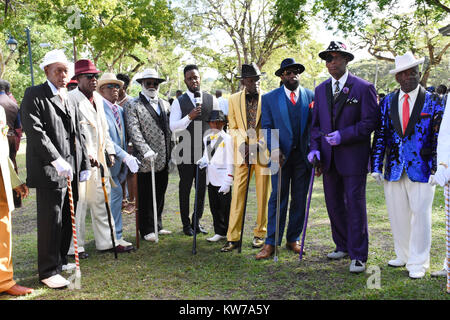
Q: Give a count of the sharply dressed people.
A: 10